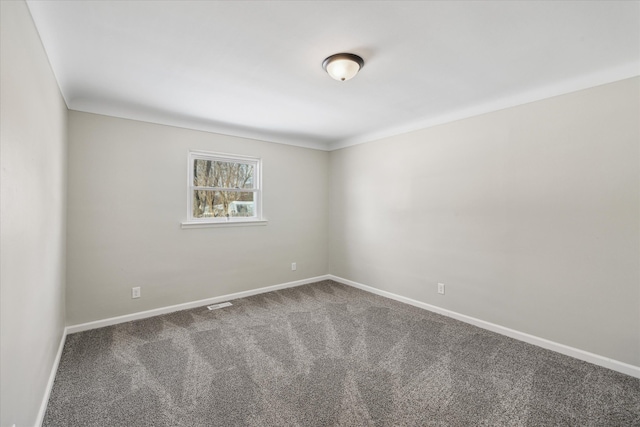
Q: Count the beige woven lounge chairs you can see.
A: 0